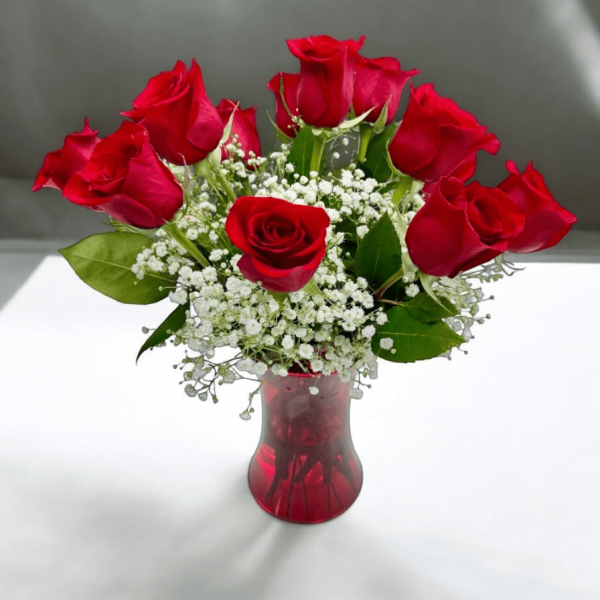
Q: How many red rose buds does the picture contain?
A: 12